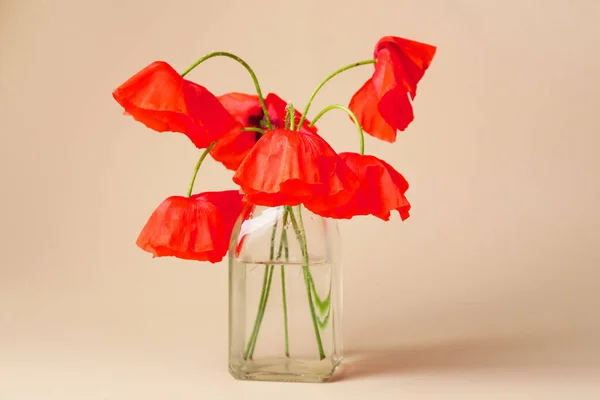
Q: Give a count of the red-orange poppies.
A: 6